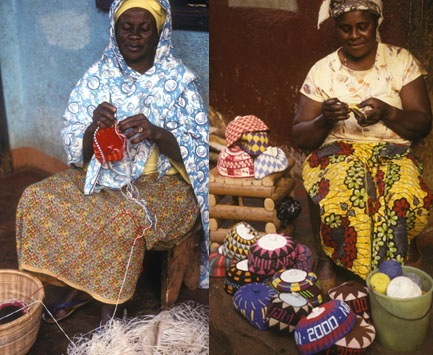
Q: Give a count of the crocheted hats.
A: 15